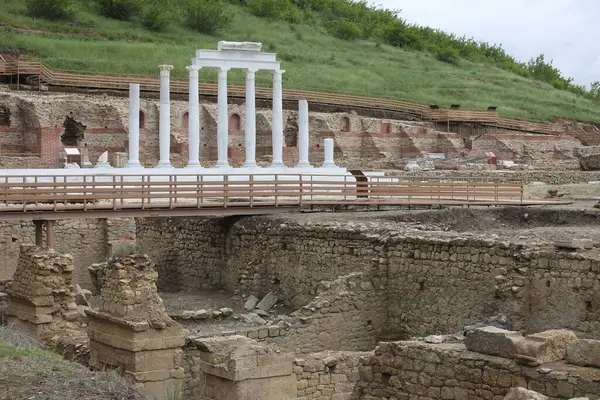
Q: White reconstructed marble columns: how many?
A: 8